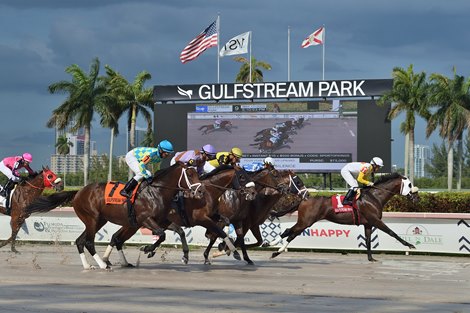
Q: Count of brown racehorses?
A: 6